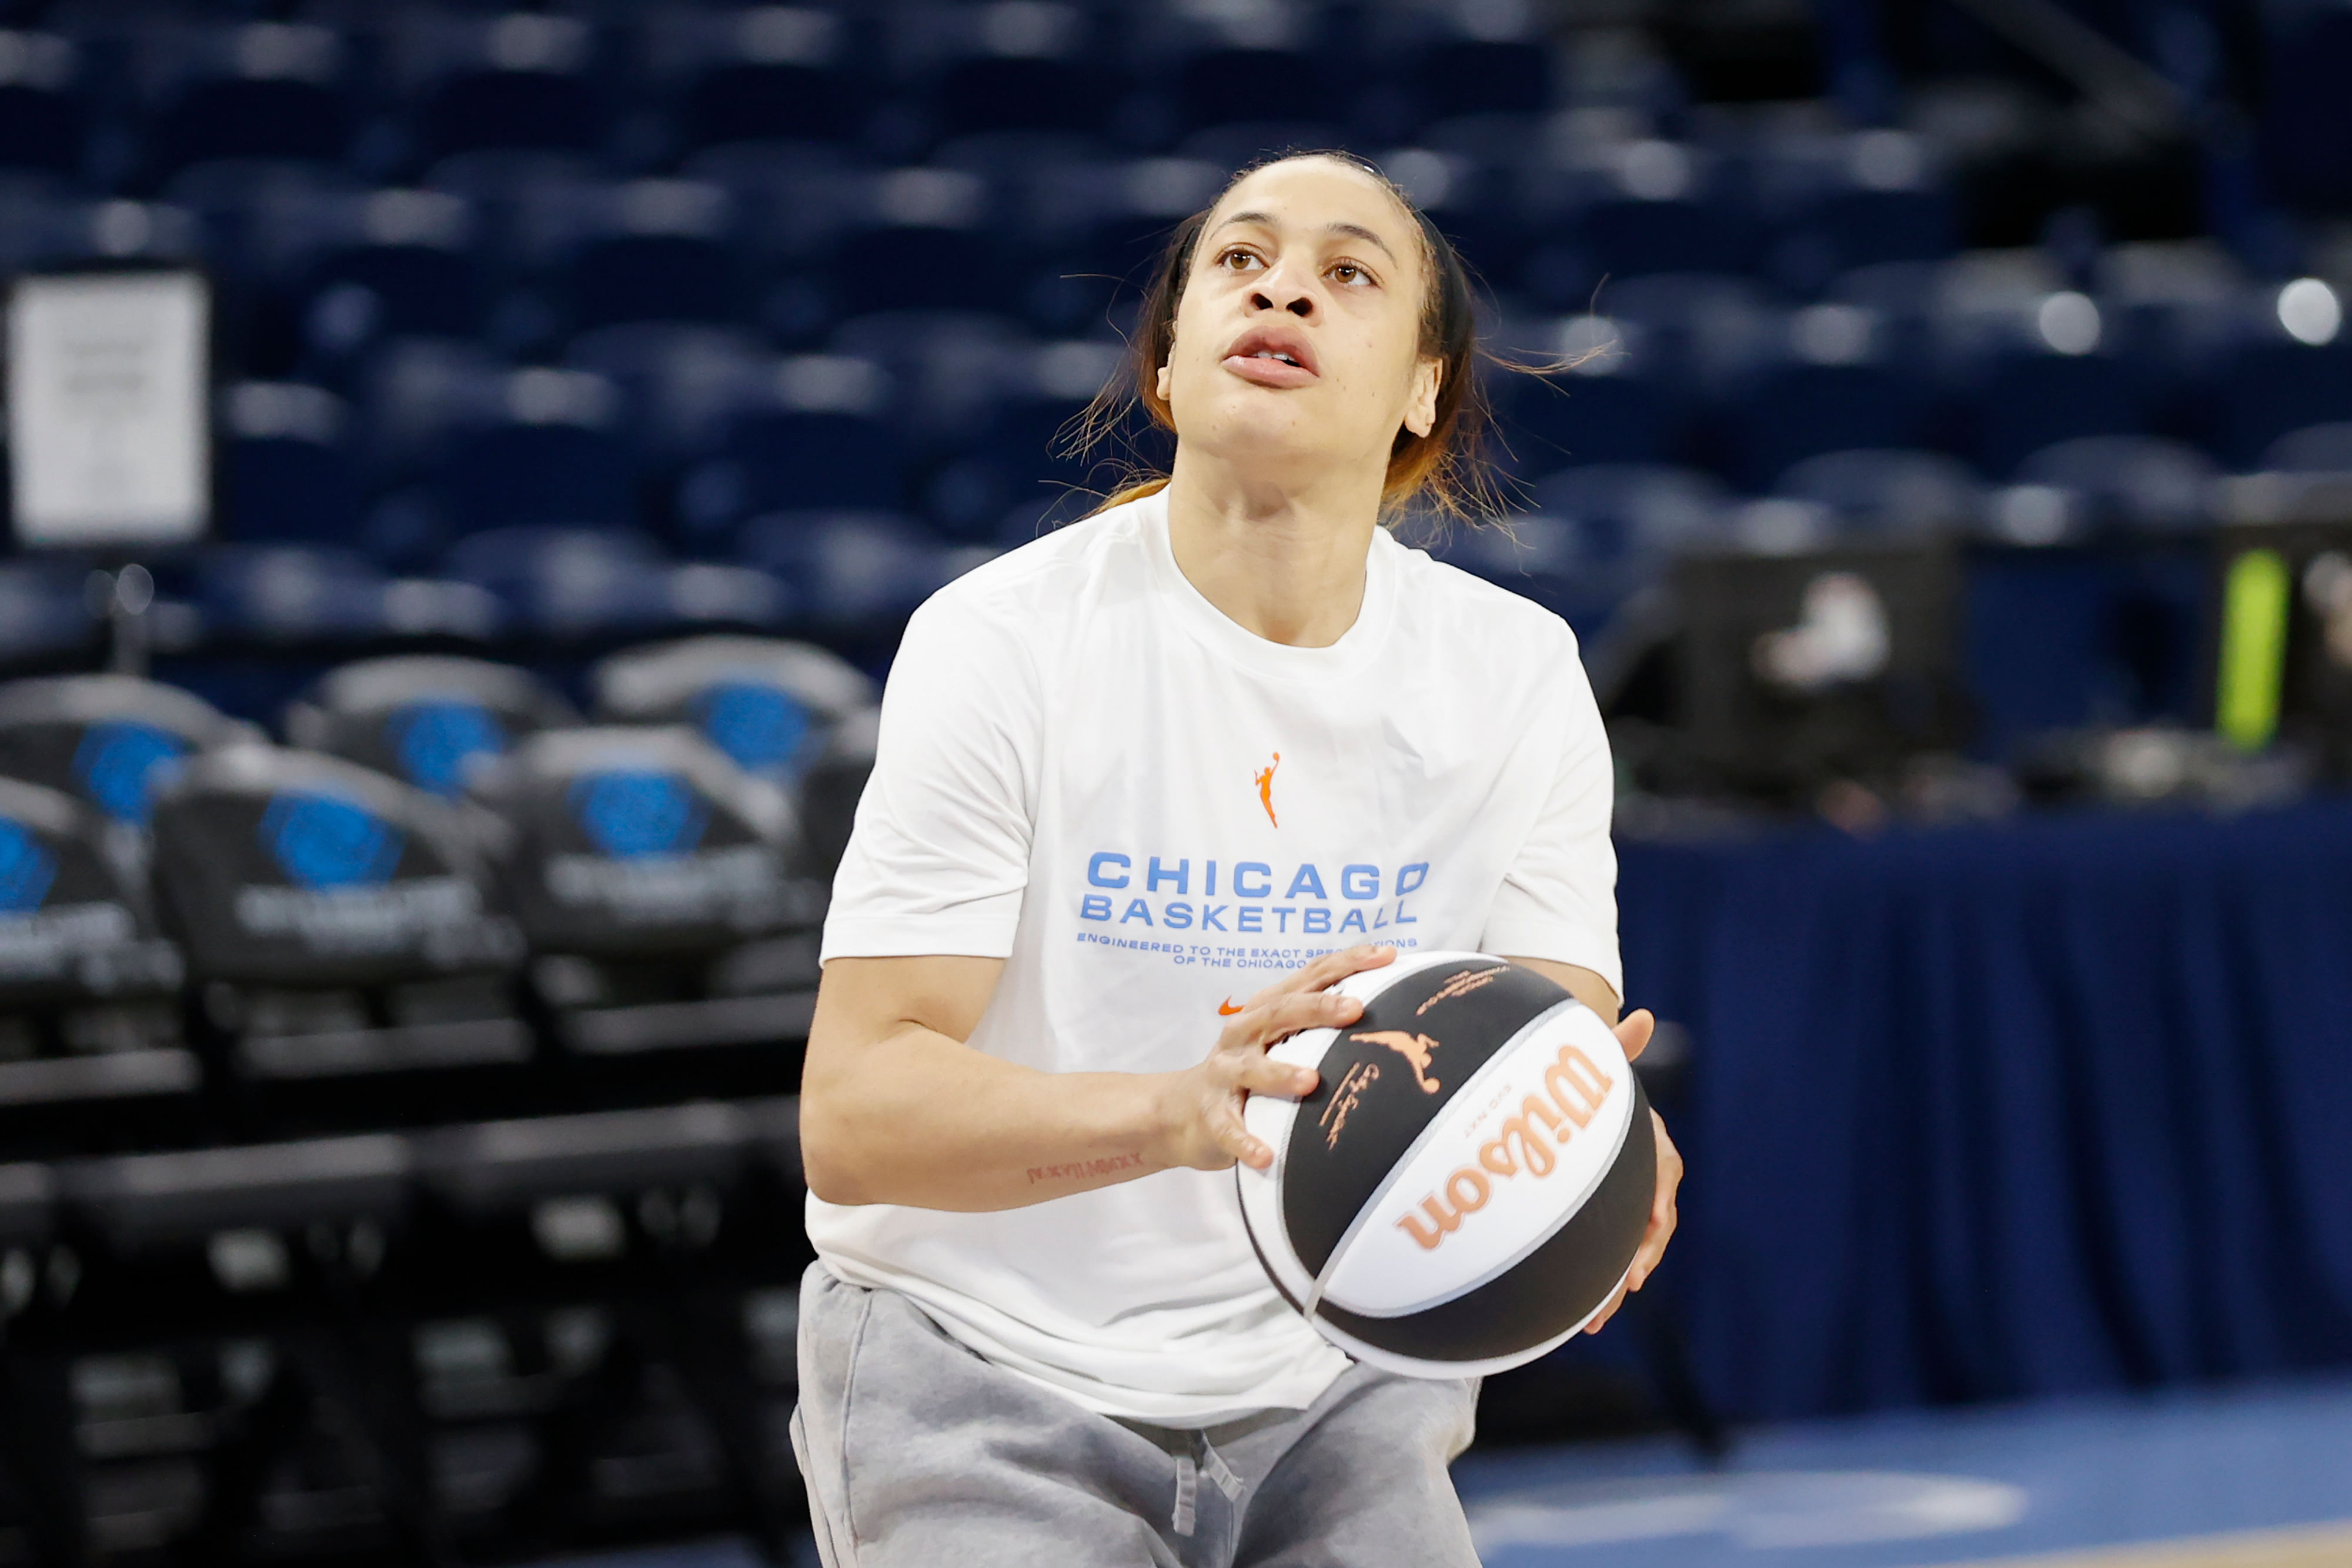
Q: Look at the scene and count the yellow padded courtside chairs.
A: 0